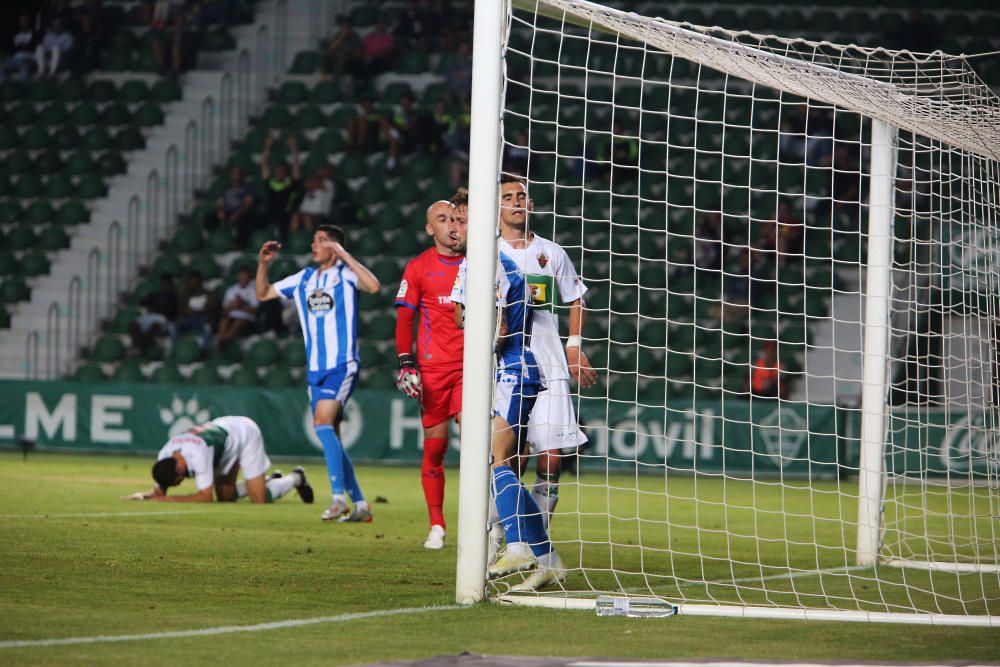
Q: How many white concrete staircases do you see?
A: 2